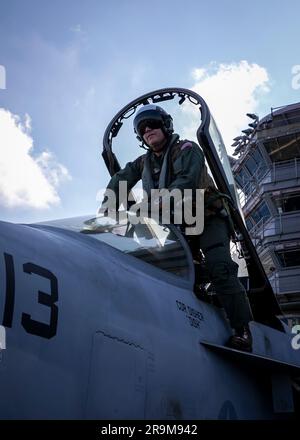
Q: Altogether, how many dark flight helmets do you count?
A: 1